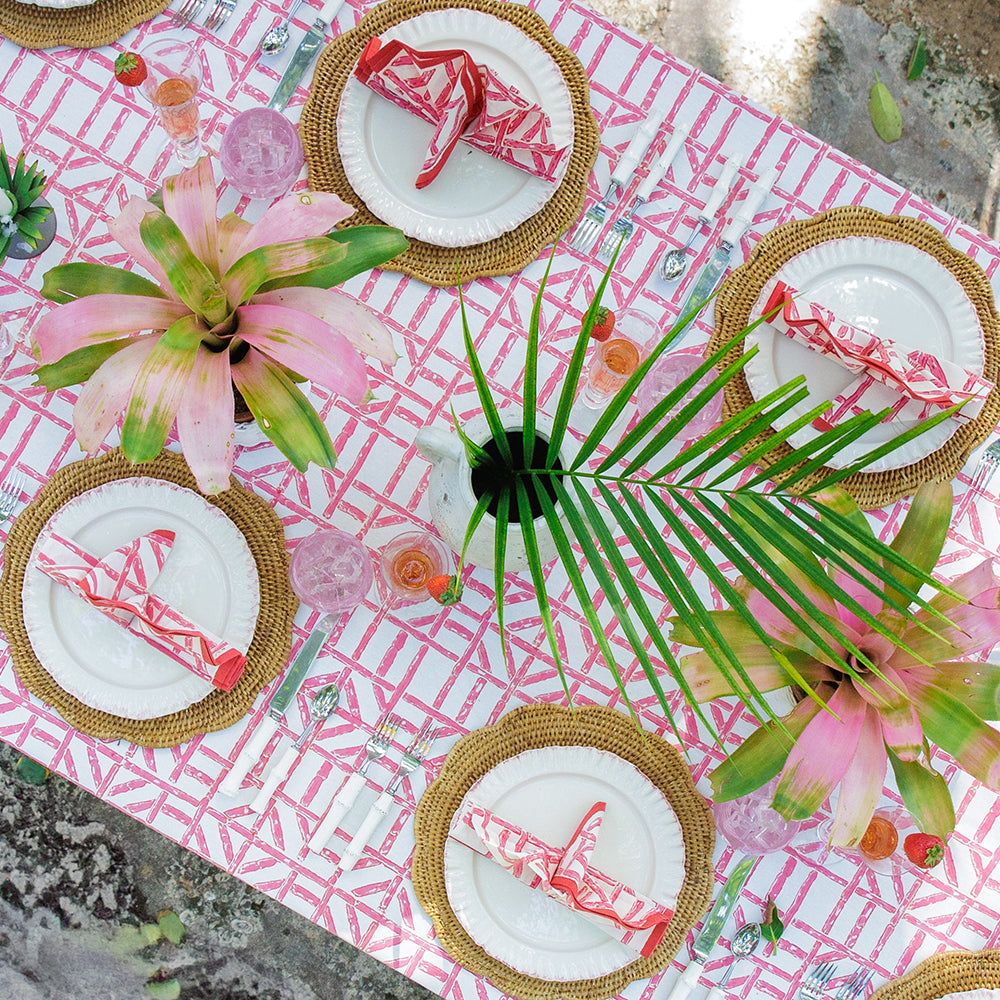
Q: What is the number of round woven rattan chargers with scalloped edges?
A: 6